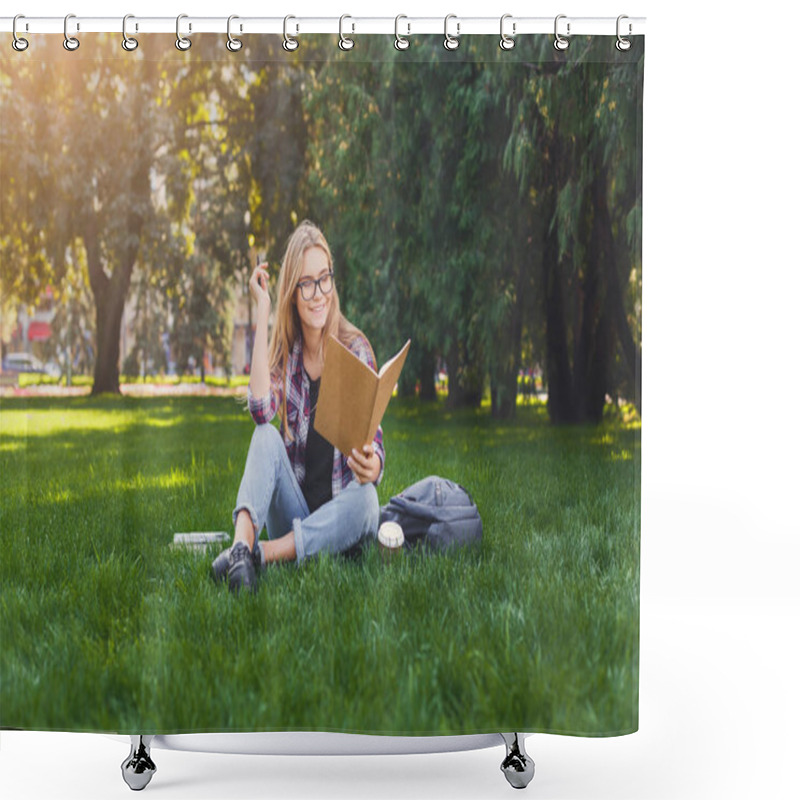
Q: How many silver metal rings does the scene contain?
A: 12